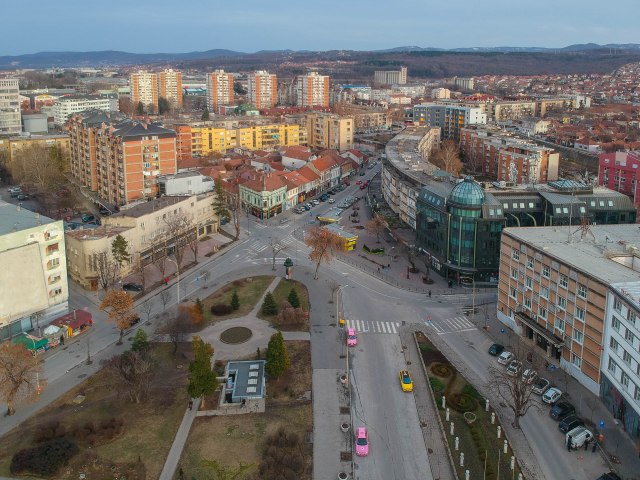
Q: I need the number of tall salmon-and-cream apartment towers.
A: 5